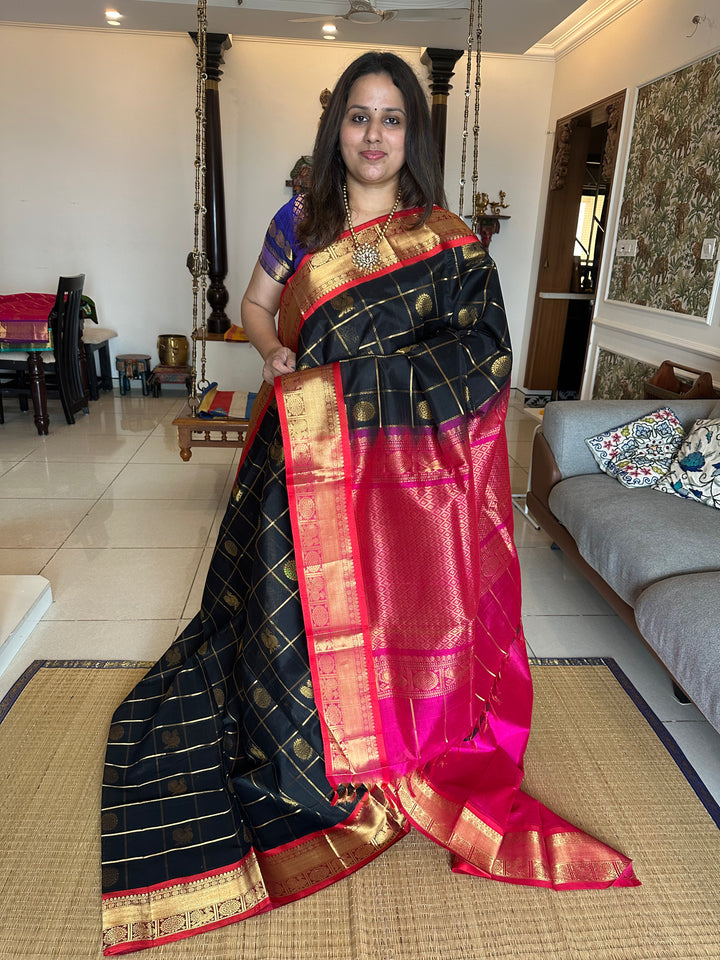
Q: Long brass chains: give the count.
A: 4